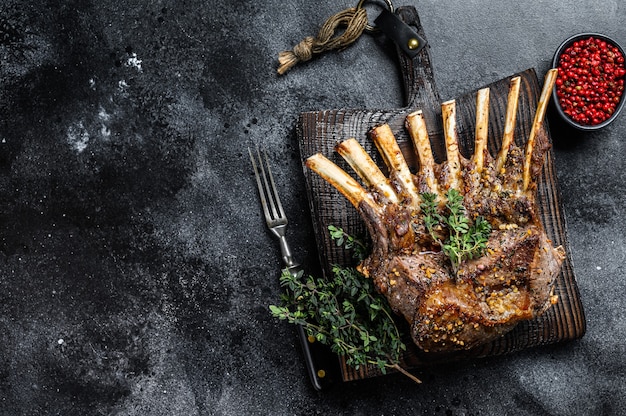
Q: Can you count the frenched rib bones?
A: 8